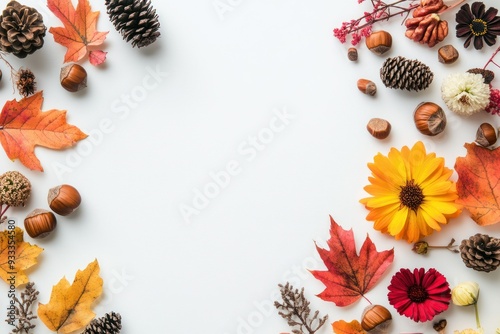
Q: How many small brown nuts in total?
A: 11